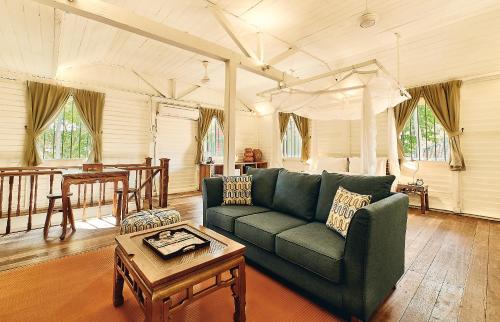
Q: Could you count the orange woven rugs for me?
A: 1